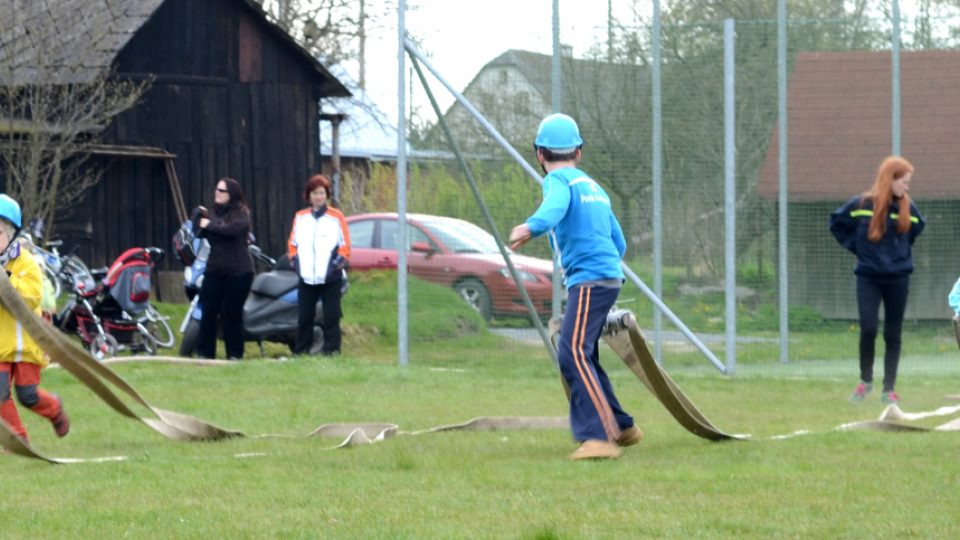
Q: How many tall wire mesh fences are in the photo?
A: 1